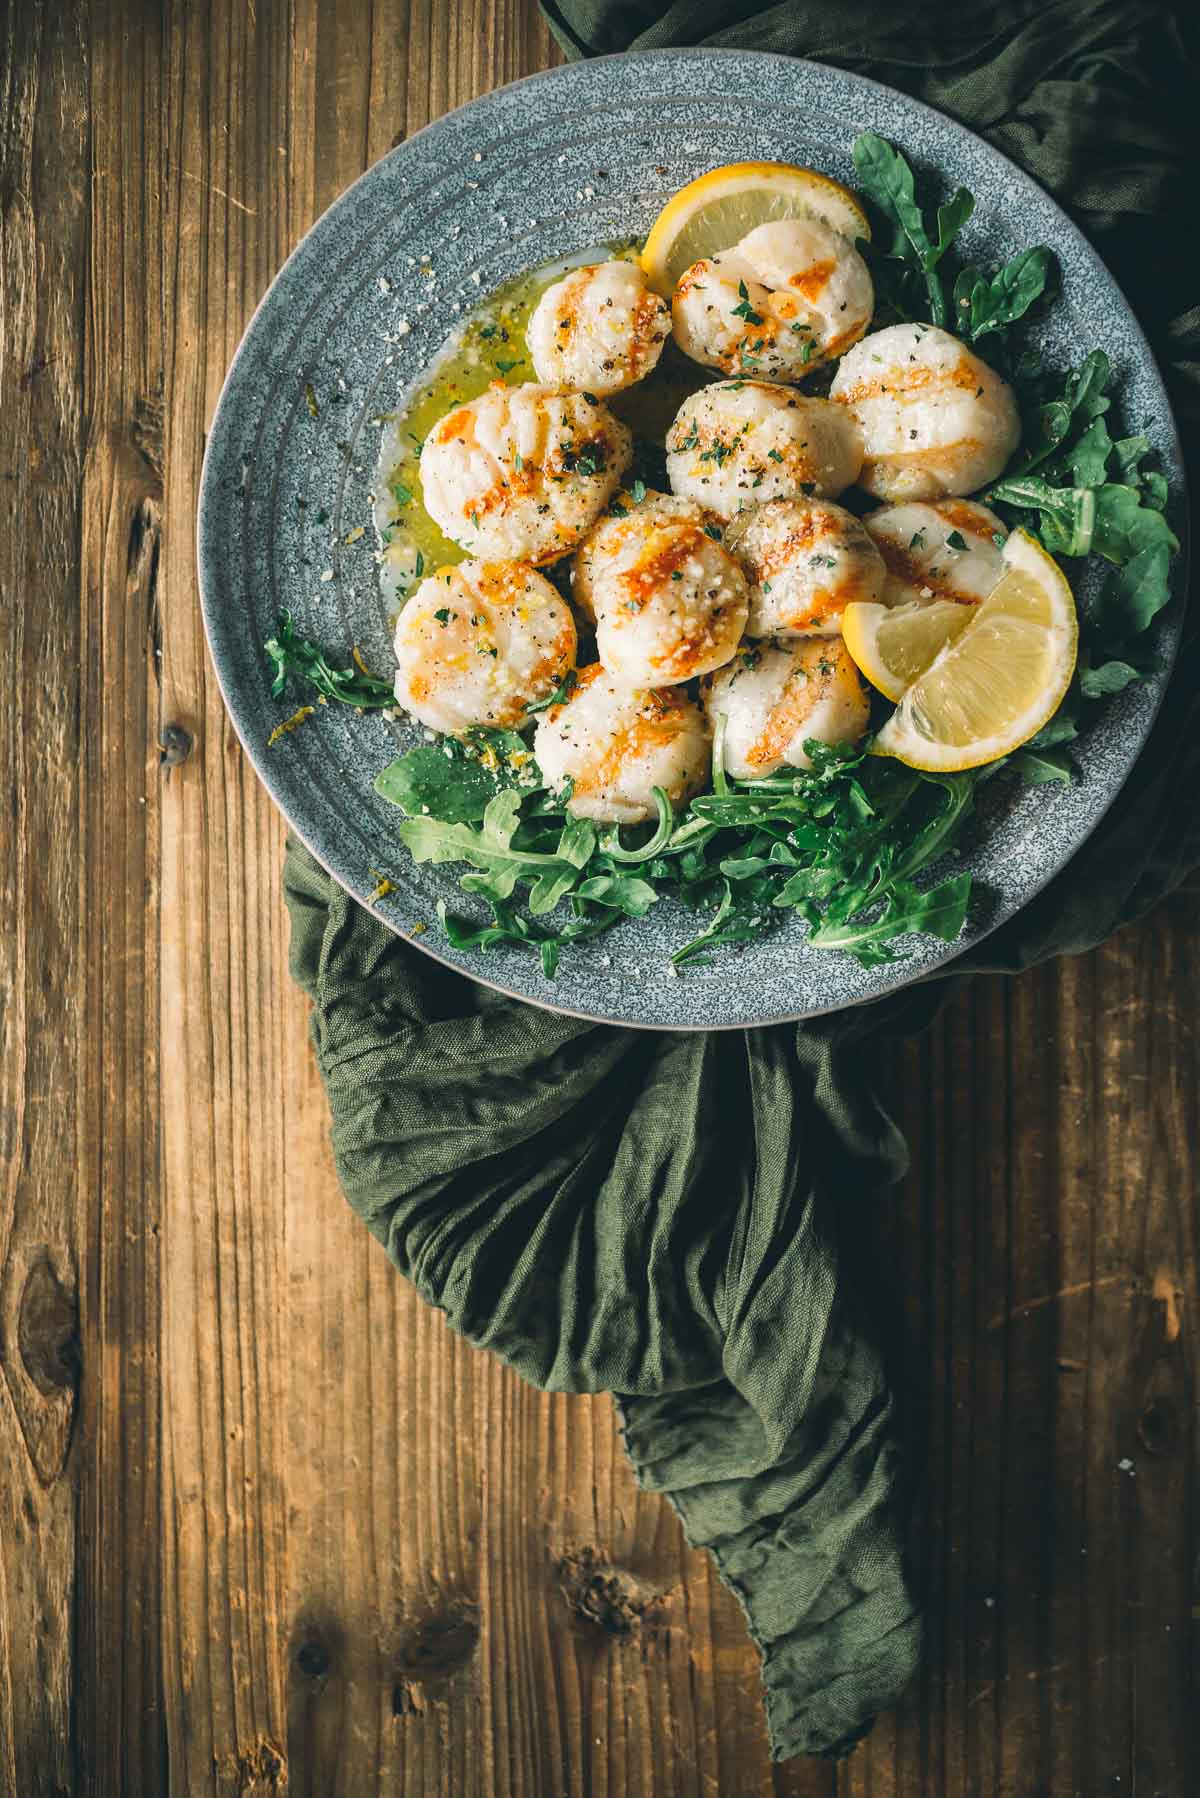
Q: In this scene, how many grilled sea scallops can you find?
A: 12